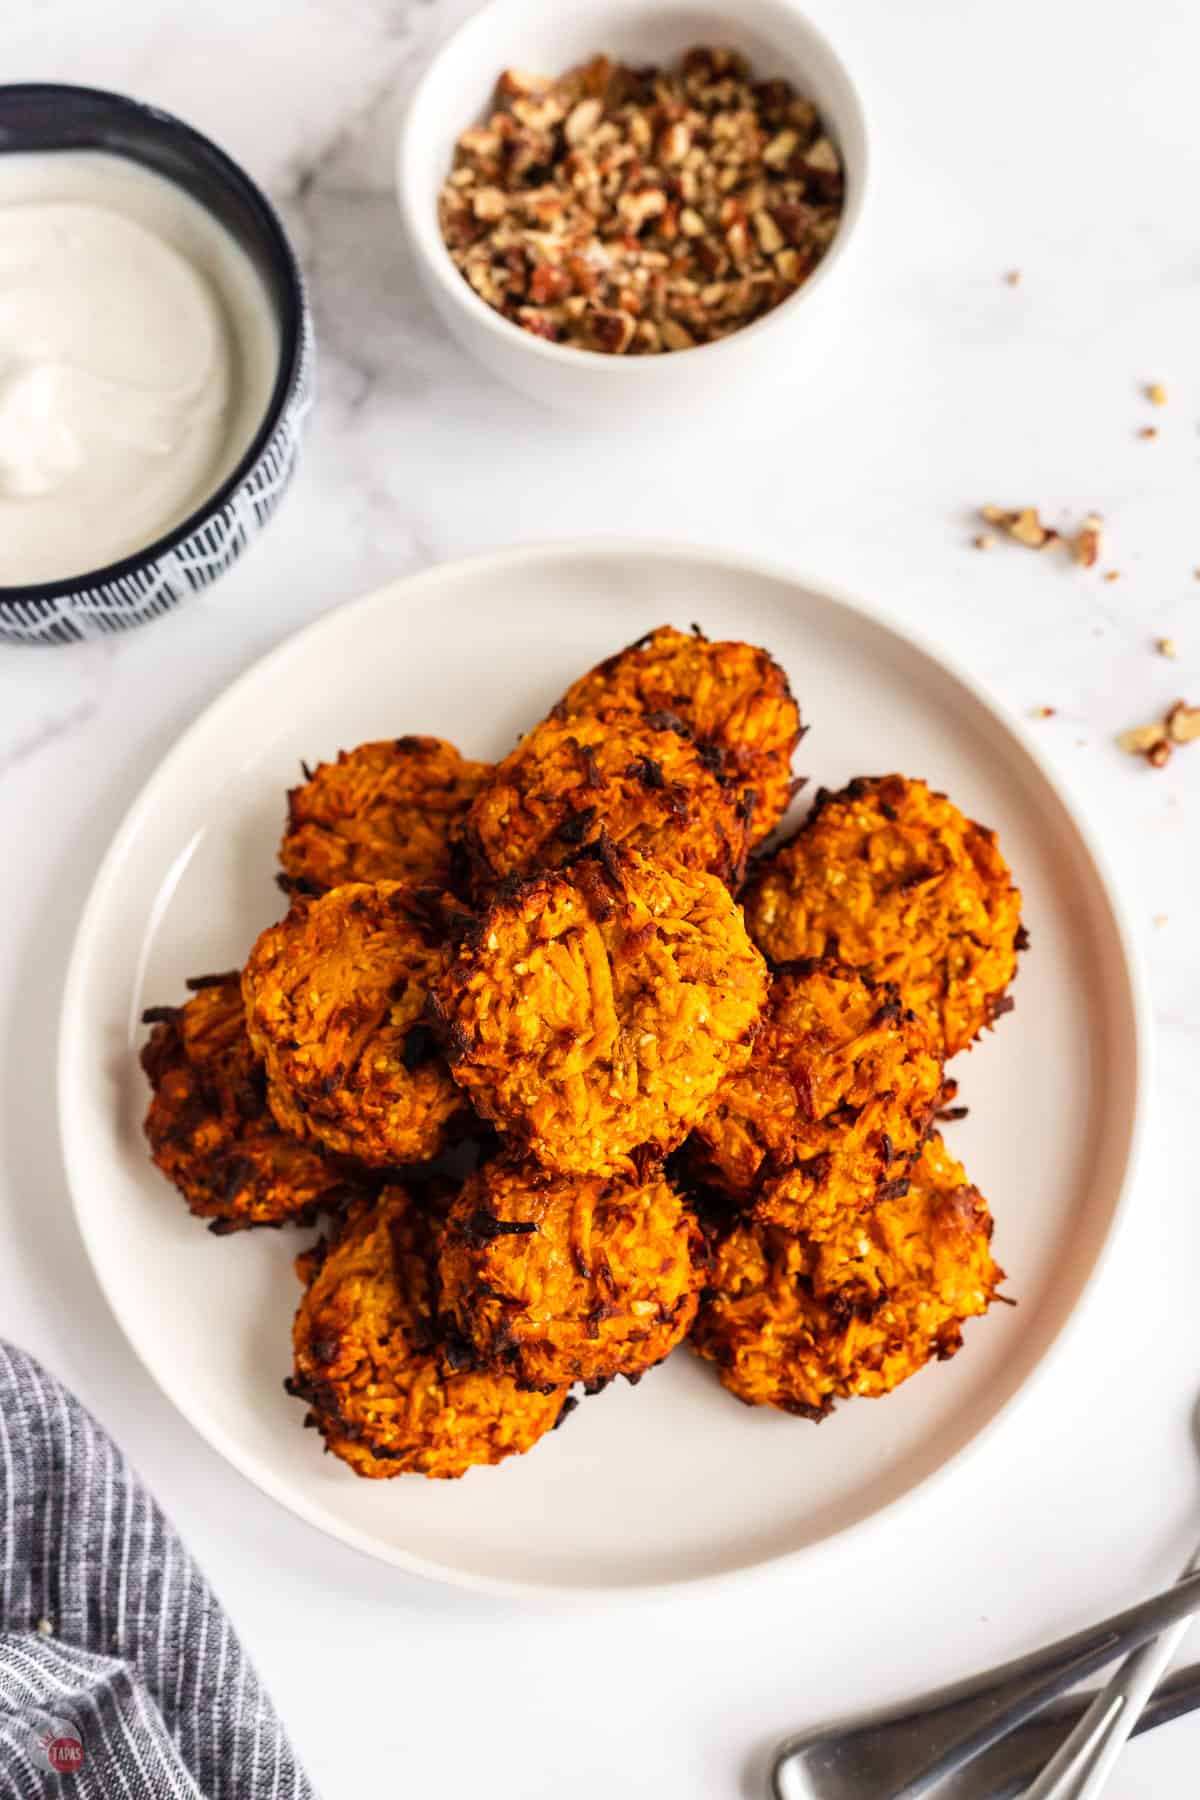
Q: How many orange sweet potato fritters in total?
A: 11